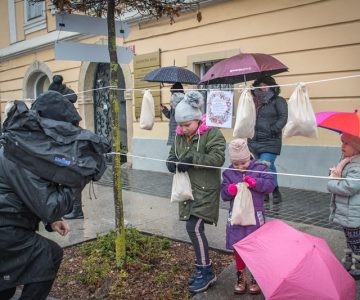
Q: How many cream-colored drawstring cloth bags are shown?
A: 5